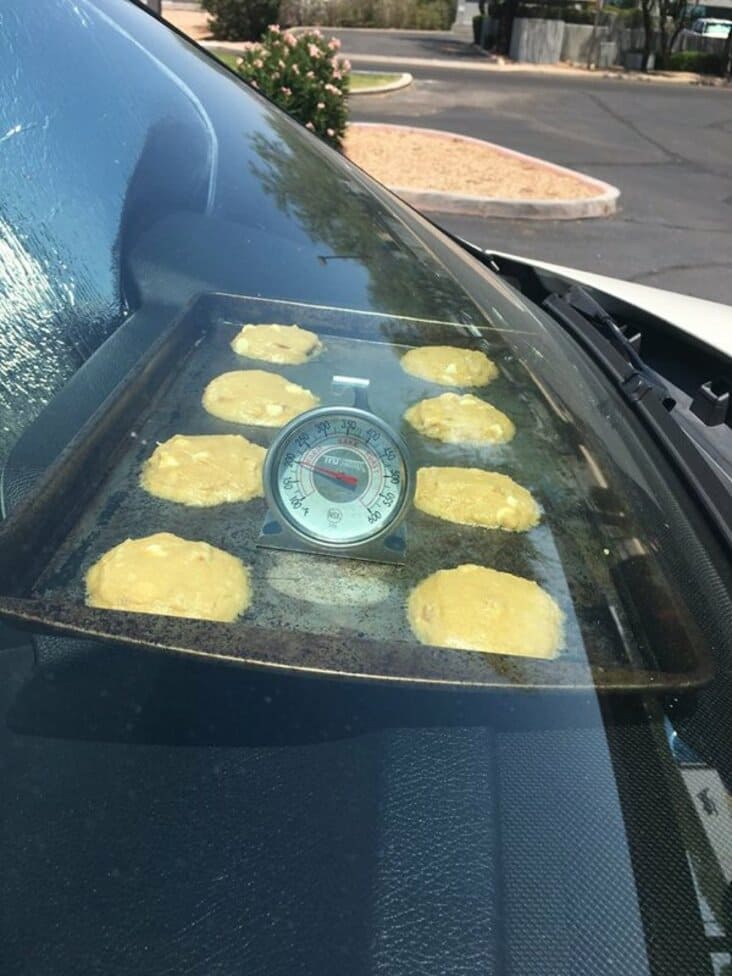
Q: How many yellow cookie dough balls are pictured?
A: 8